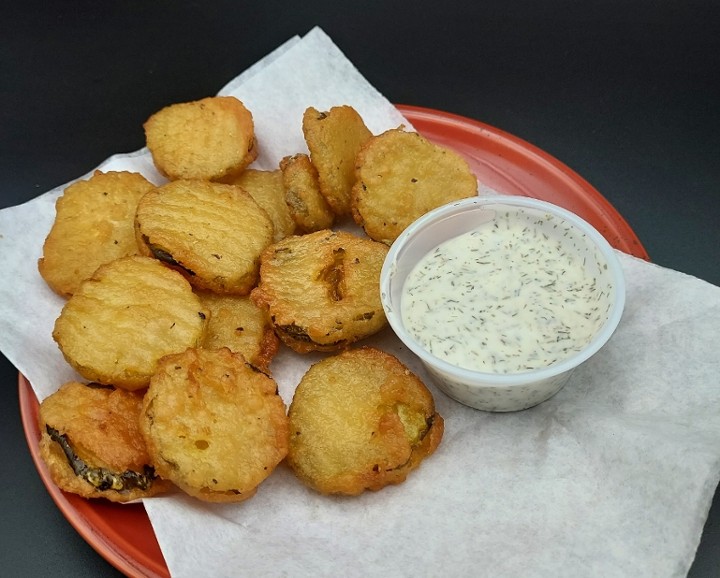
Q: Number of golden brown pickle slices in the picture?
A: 13